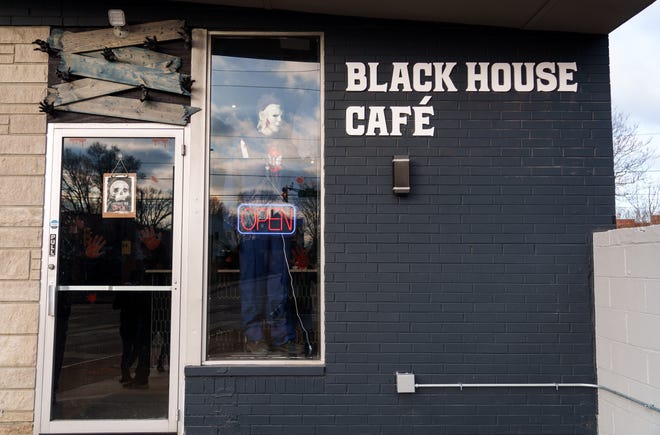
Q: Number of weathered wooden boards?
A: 5